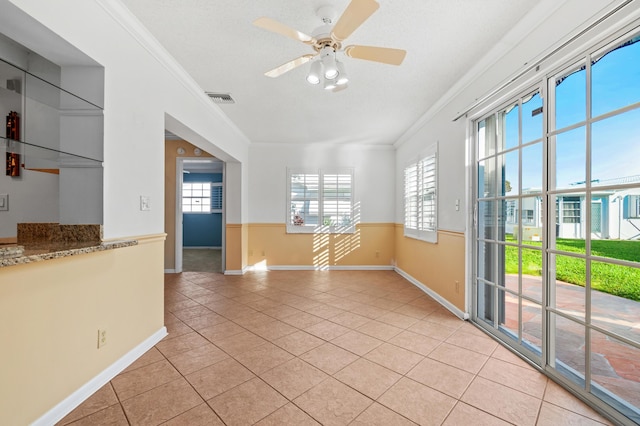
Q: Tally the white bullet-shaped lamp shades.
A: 4